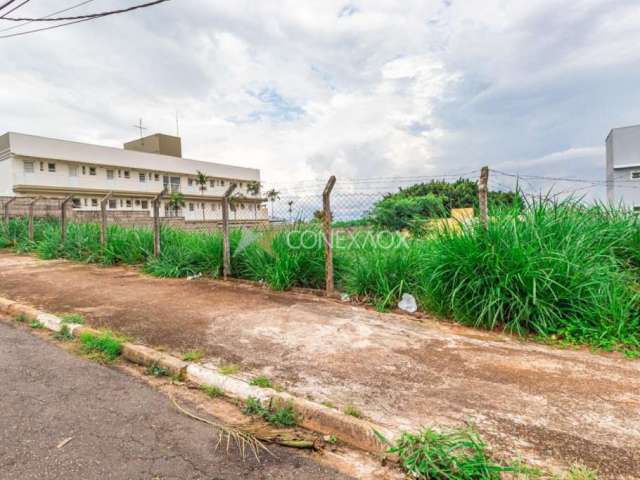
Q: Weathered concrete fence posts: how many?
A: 8